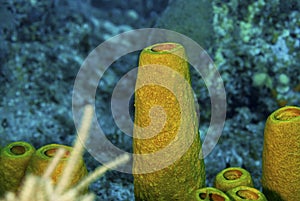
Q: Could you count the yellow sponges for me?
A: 7